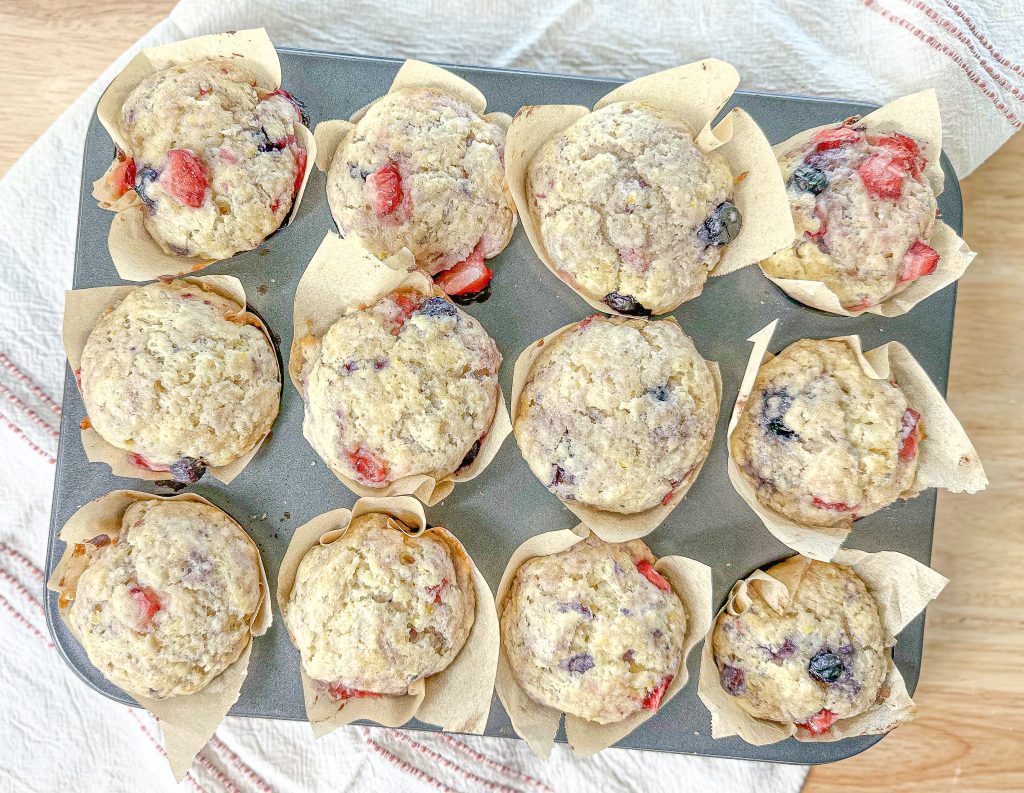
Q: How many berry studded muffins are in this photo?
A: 12